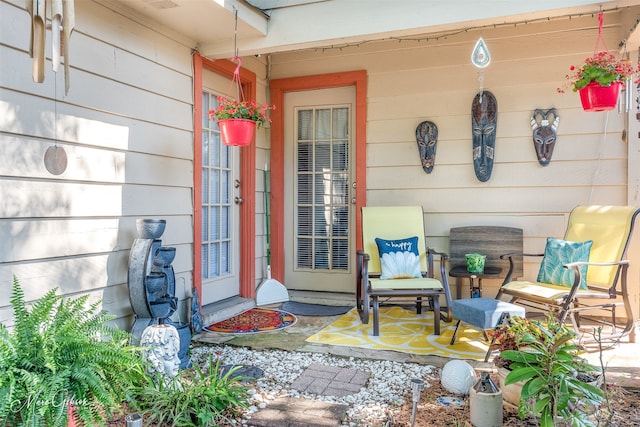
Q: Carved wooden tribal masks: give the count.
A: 3